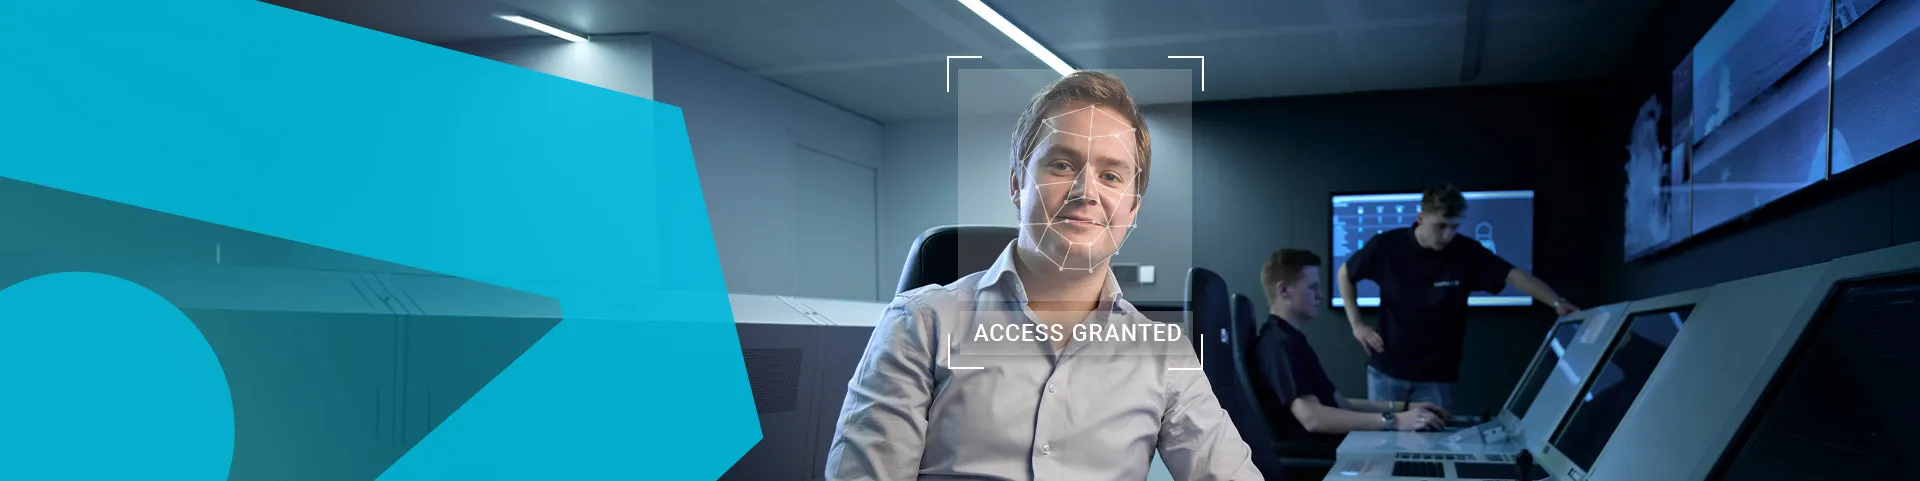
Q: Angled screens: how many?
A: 3